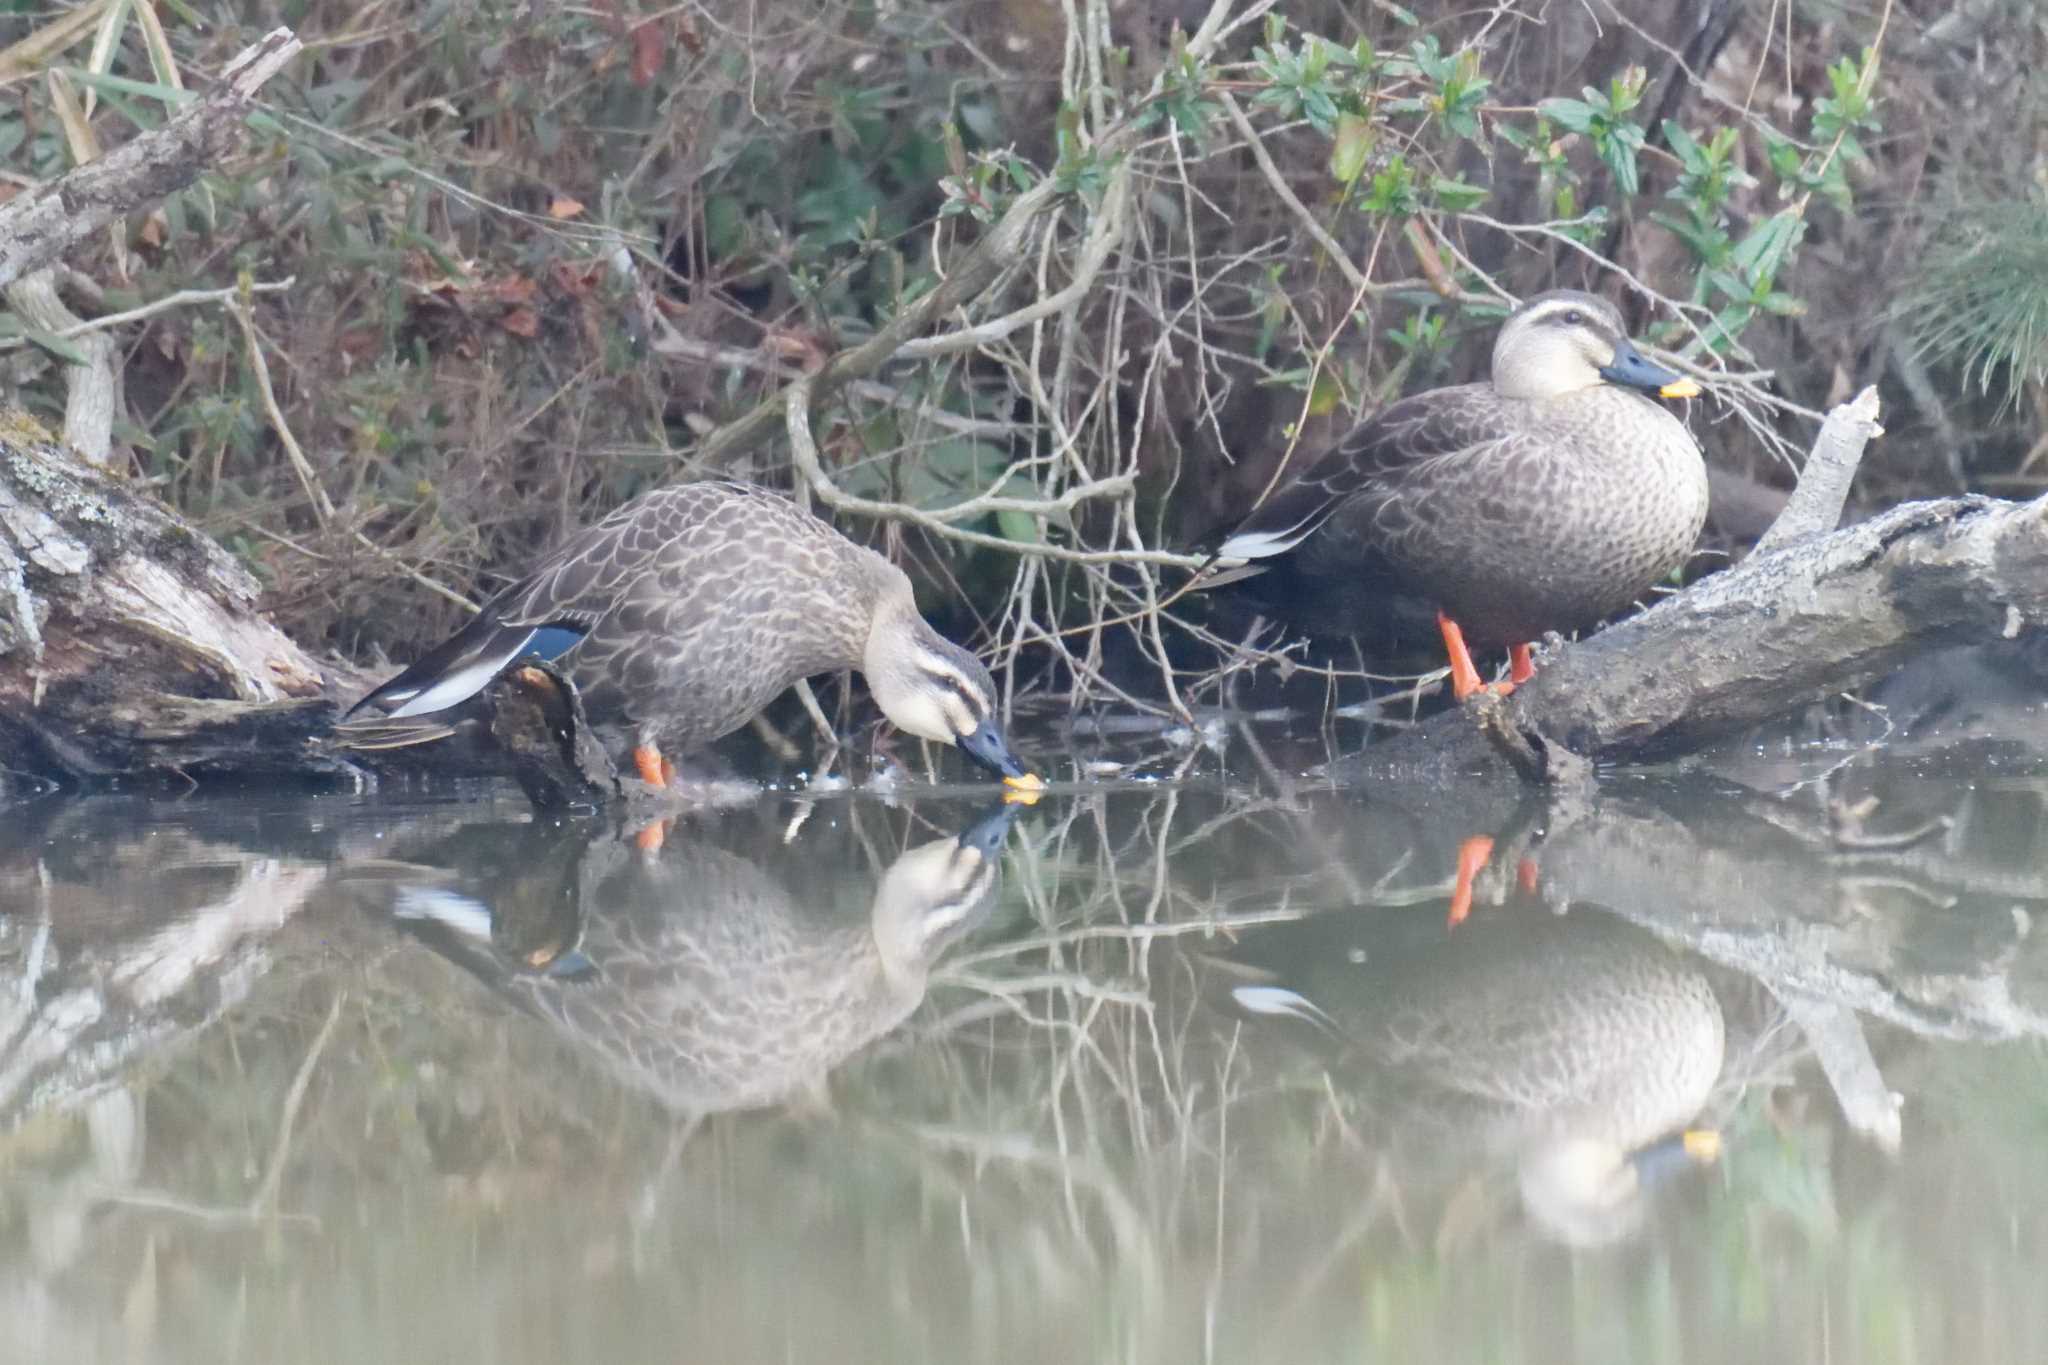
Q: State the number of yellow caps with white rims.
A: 0